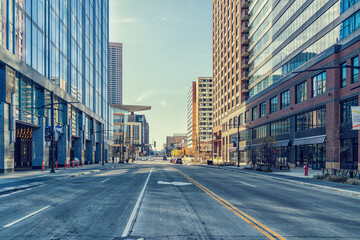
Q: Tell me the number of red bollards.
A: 7